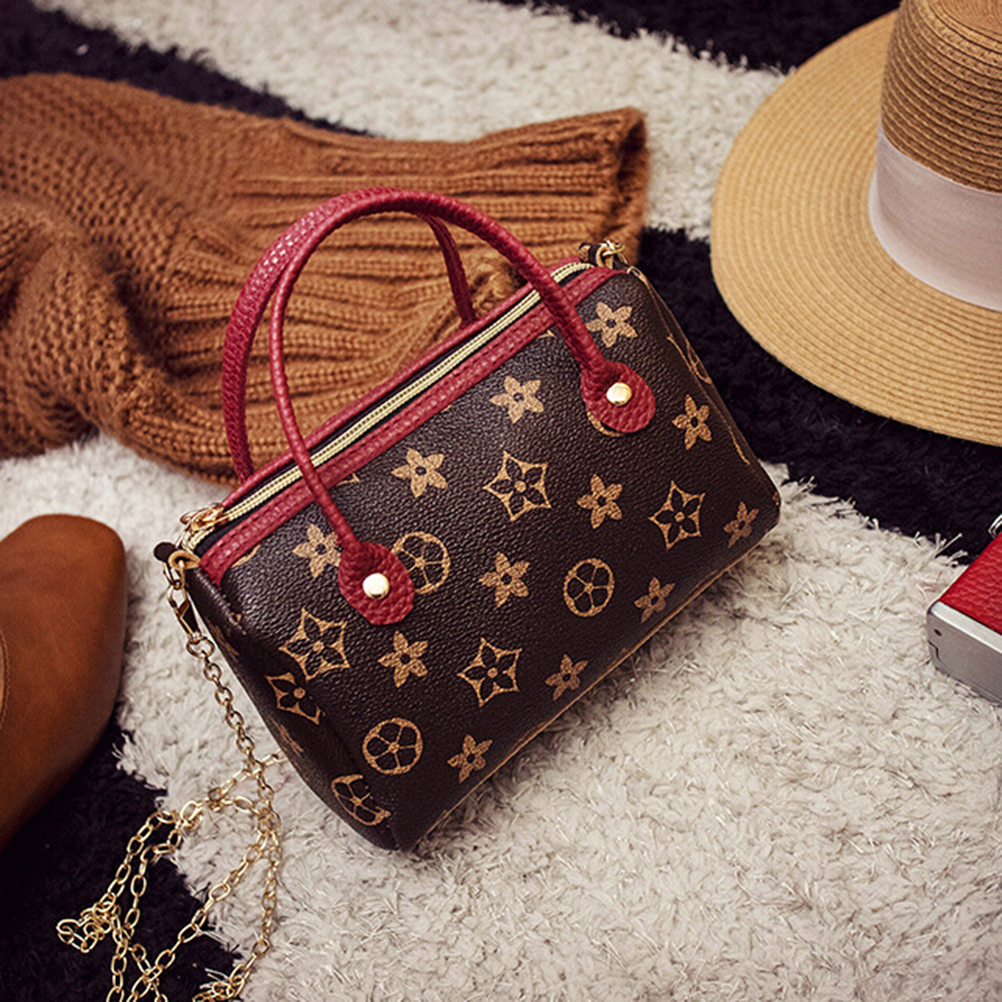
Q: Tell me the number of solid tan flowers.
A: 12